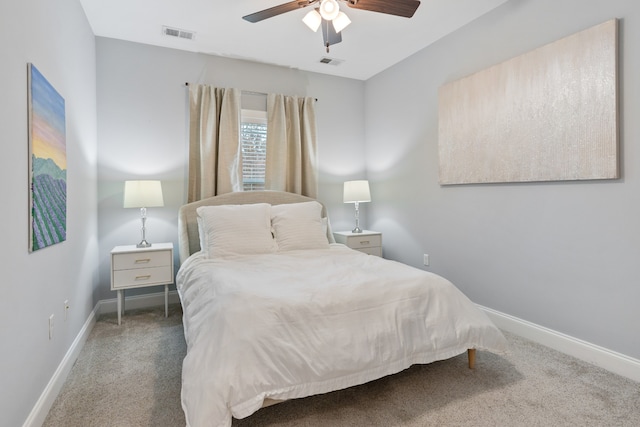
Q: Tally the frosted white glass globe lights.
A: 3